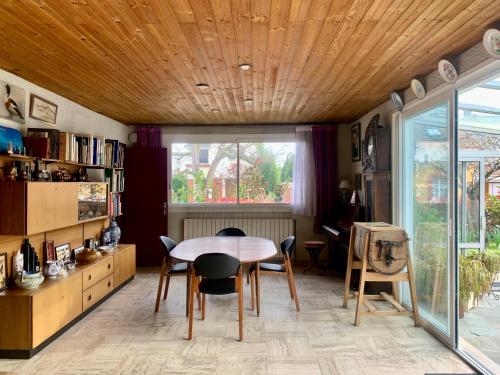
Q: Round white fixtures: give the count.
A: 4